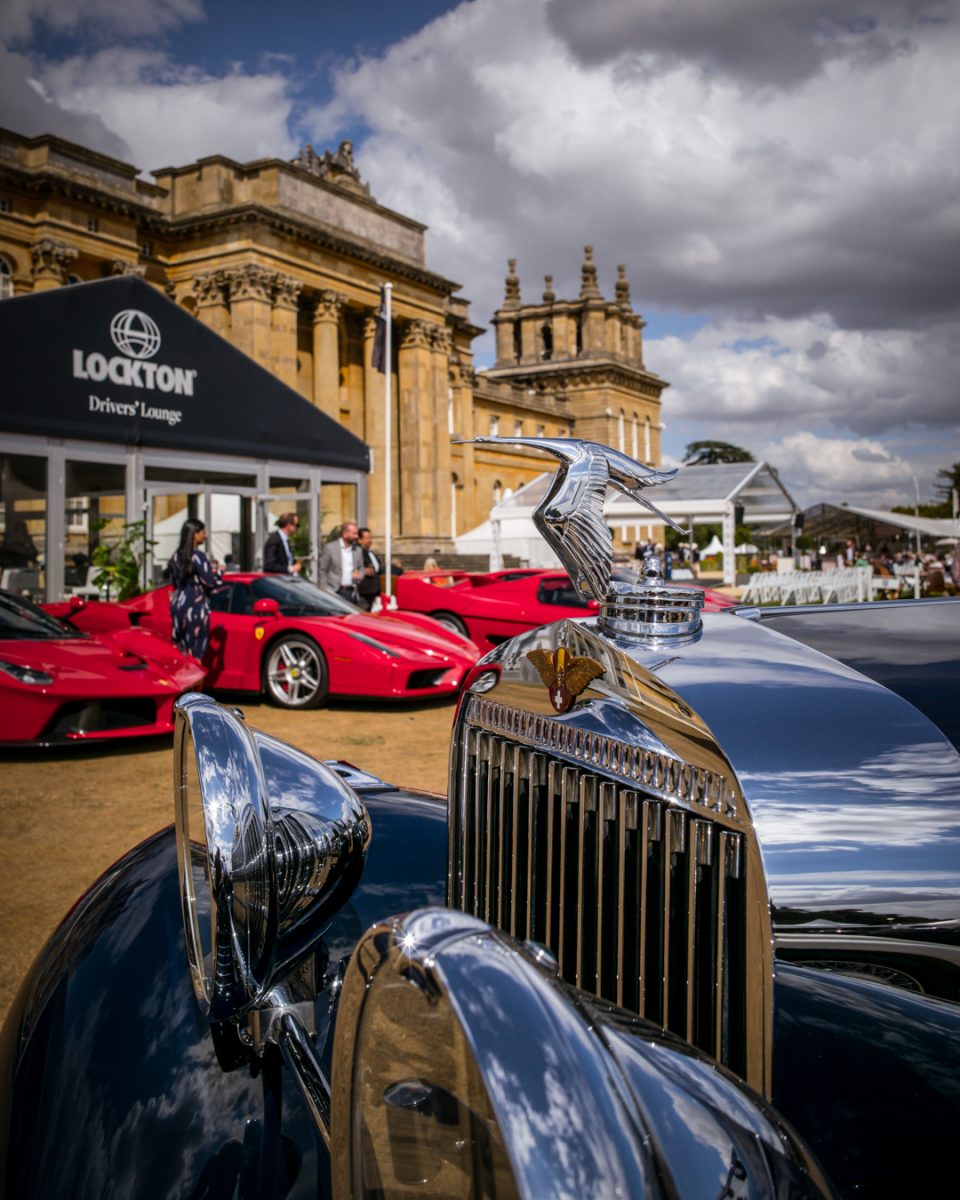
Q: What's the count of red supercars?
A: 3